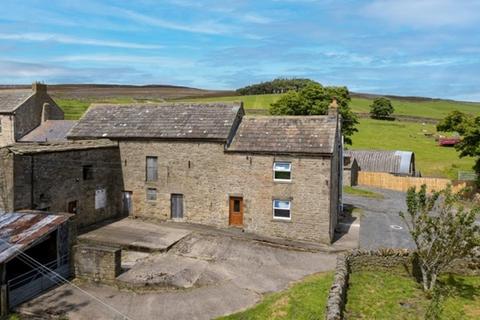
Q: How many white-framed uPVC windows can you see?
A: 2